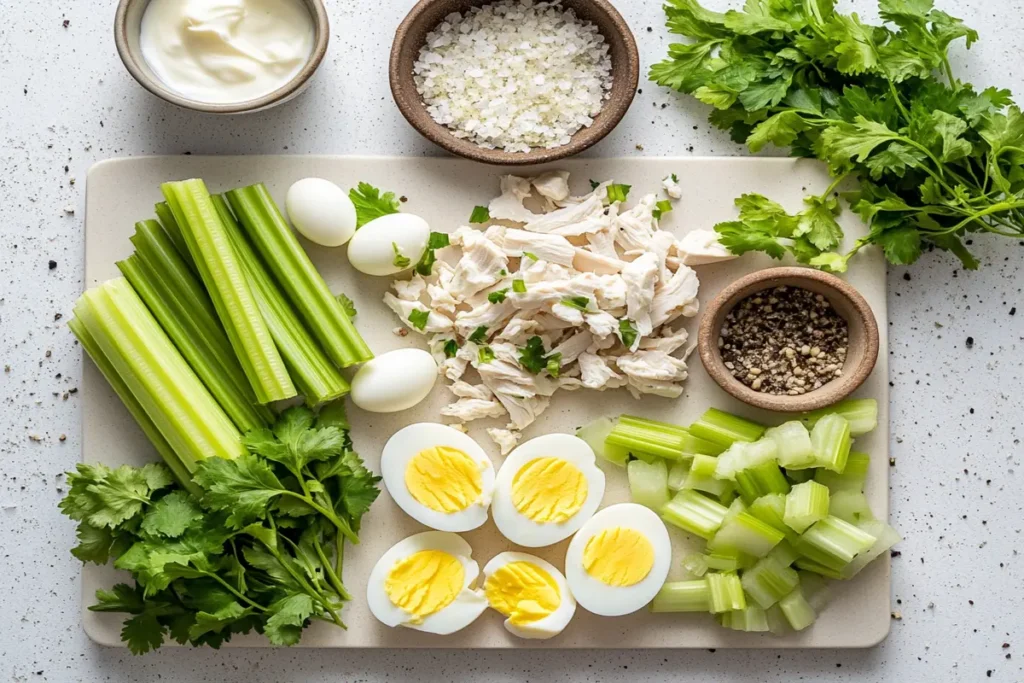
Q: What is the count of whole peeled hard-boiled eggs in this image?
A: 3